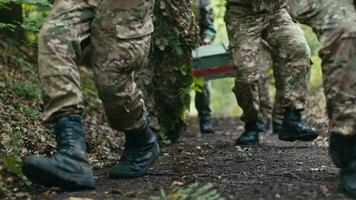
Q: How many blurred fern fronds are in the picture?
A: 1